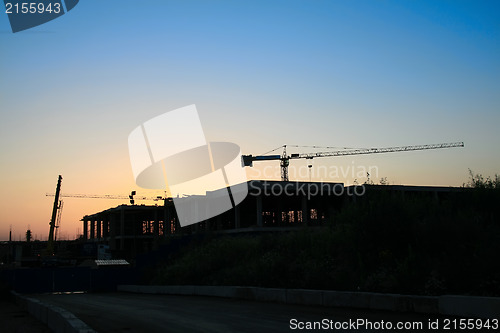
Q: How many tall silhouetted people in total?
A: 0